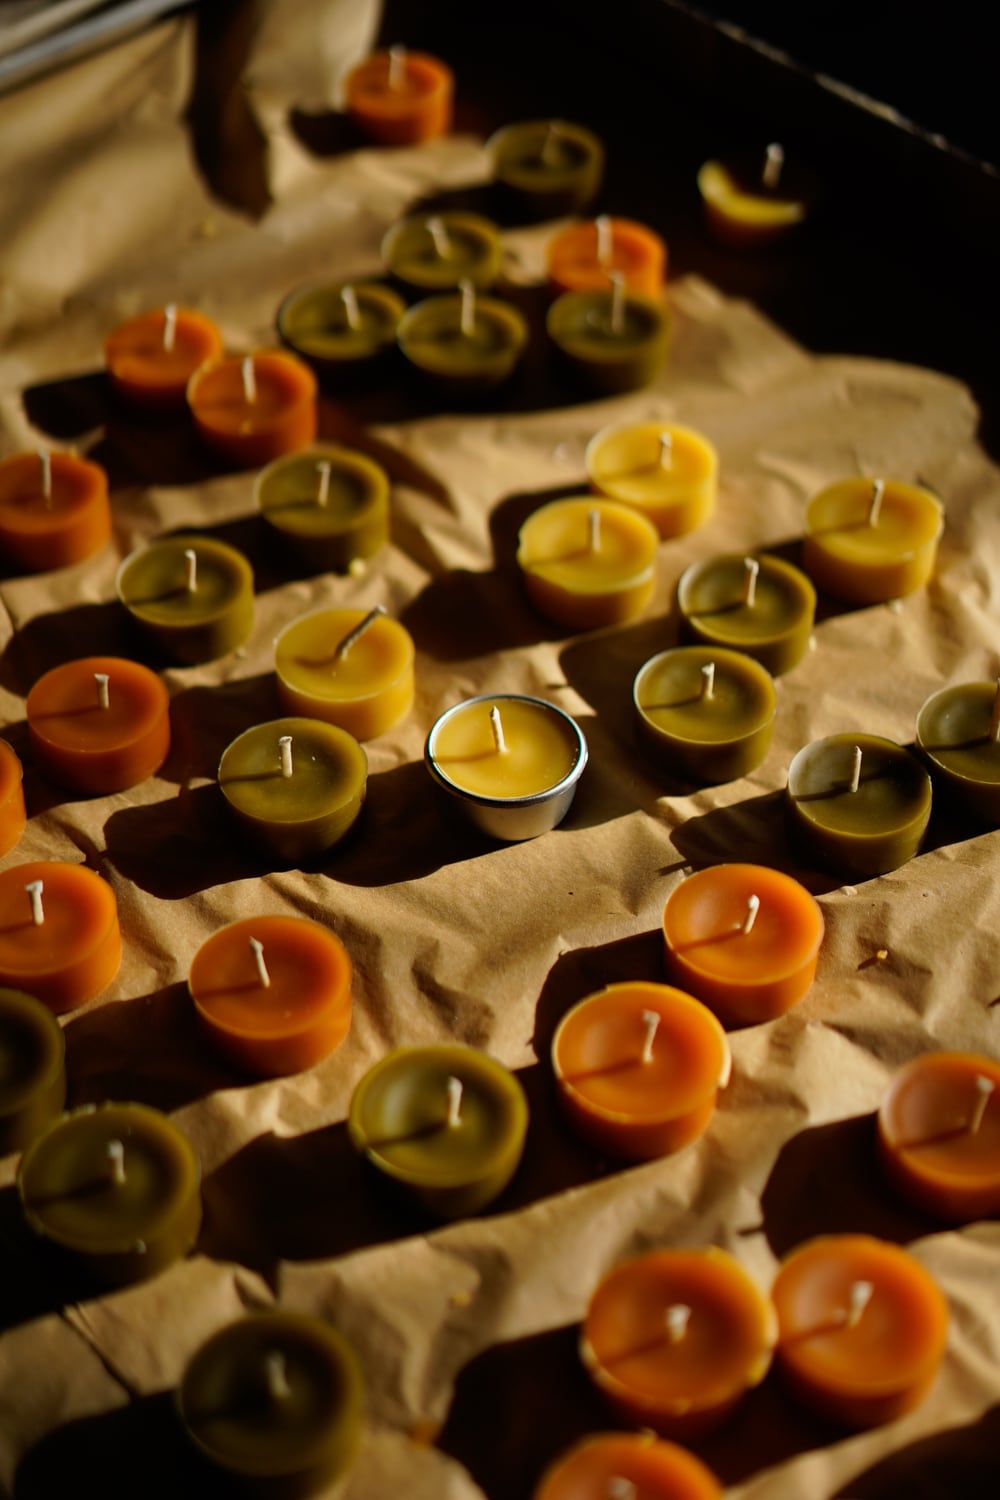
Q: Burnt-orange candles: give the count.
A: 15